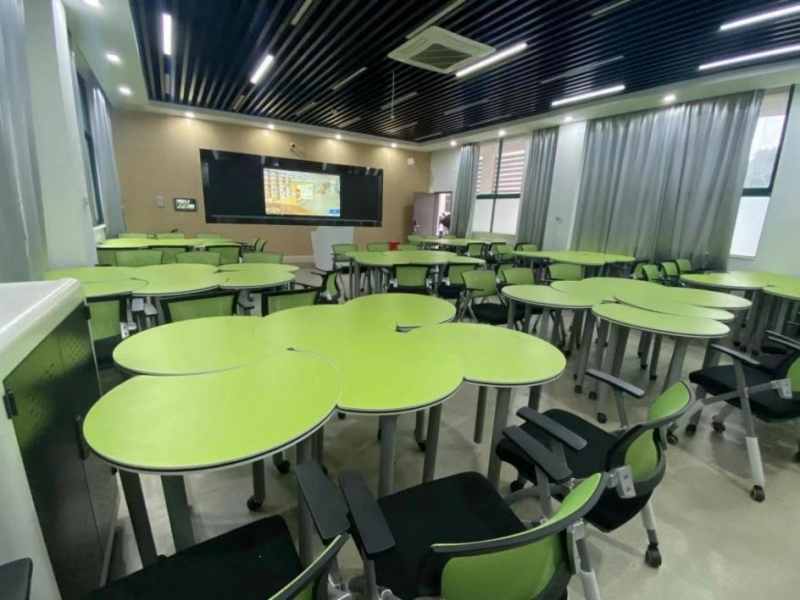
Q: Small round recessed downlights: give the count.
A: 11